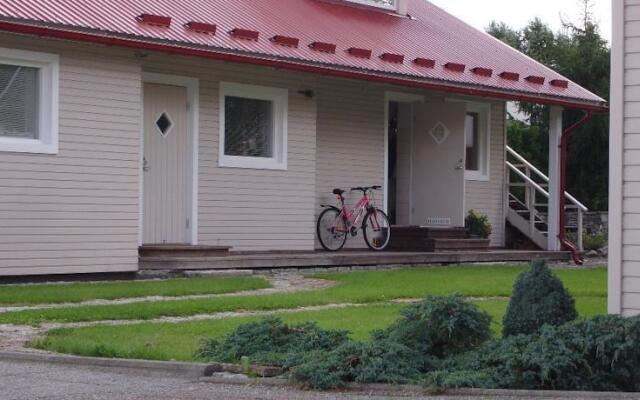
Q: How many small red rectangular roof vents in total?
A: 13